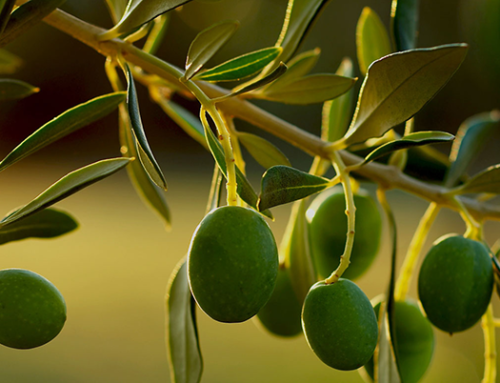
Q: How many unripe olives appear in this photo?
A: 7